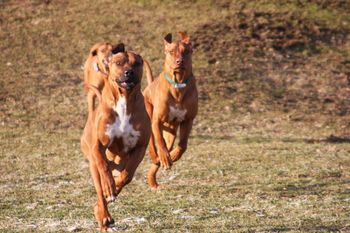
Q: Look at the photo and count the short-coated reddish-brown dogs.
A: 3